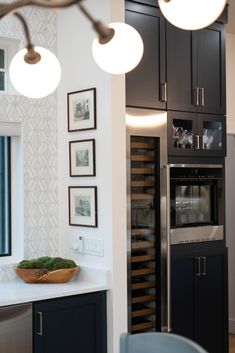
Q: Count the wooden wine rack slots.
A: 13